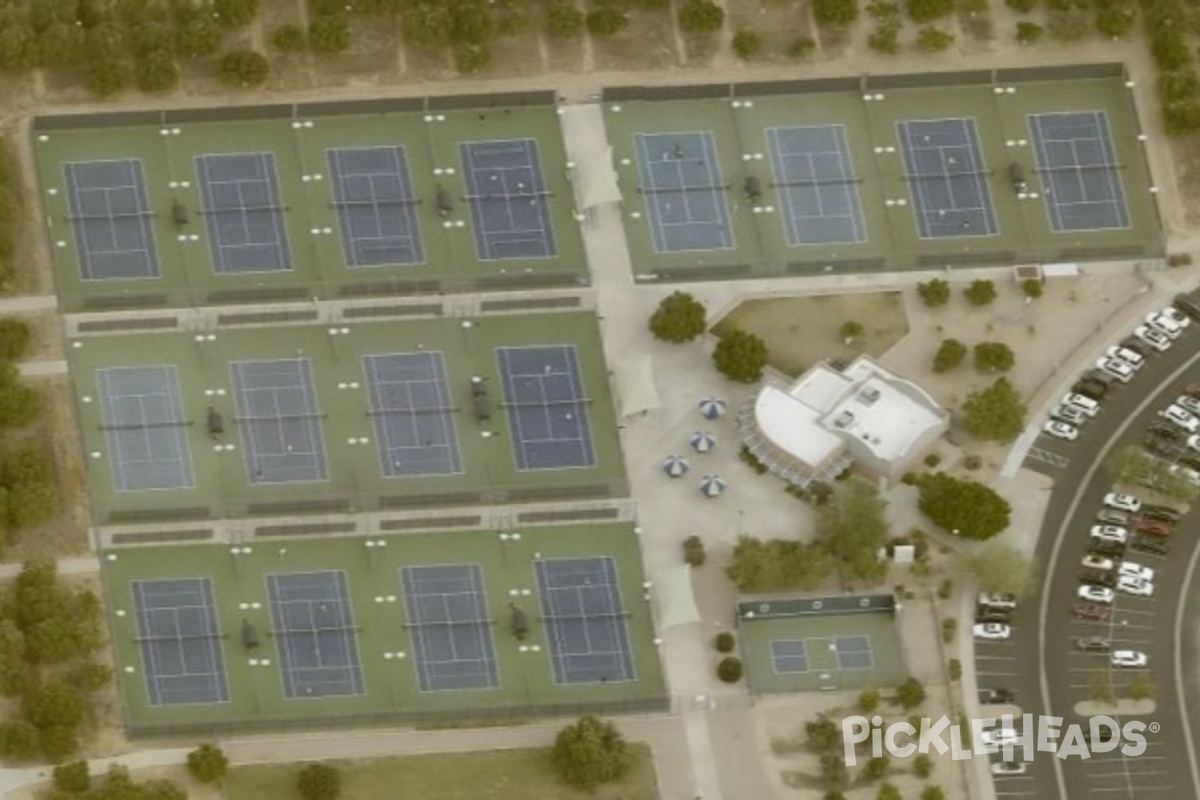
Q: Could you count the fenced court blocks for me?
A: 5